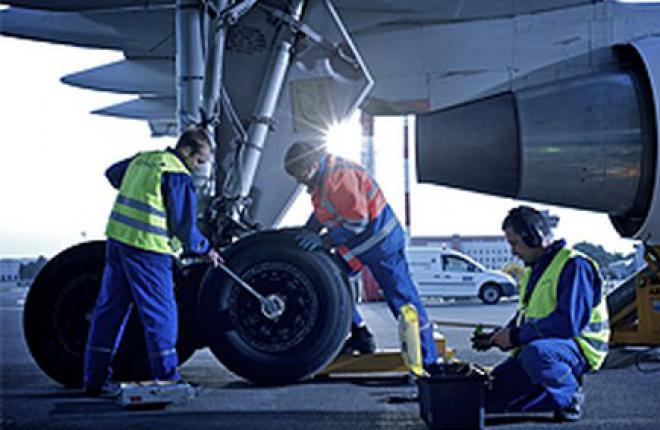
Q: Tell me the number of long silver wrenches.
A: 1